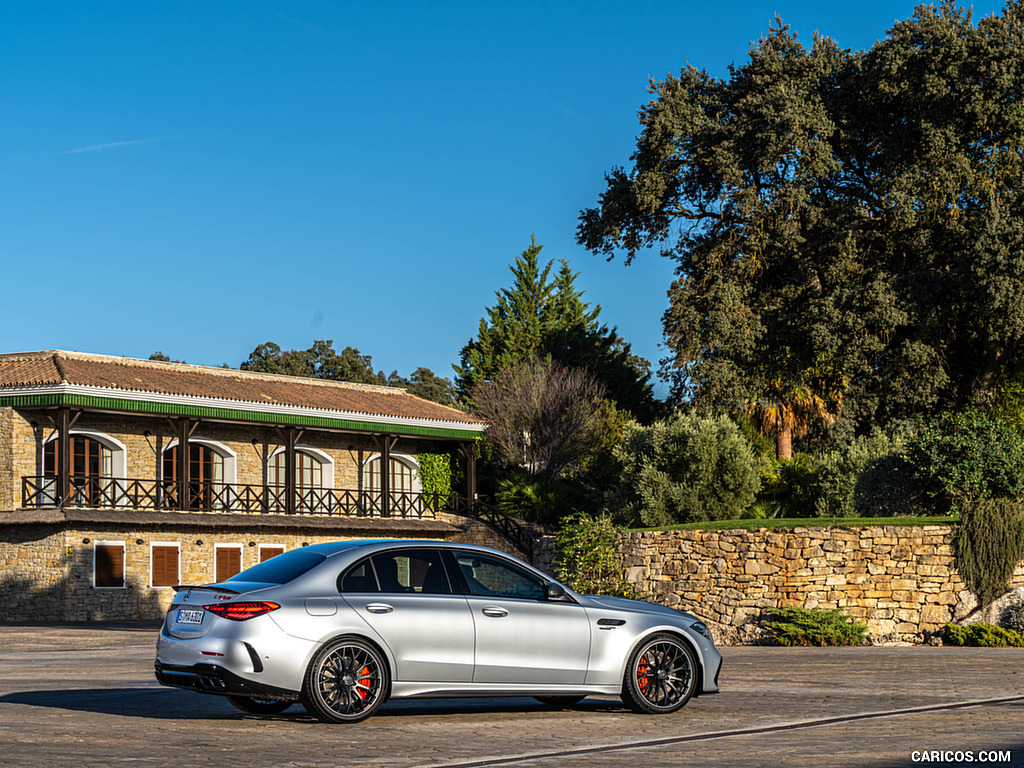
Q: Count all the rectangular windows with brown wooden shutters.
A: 4